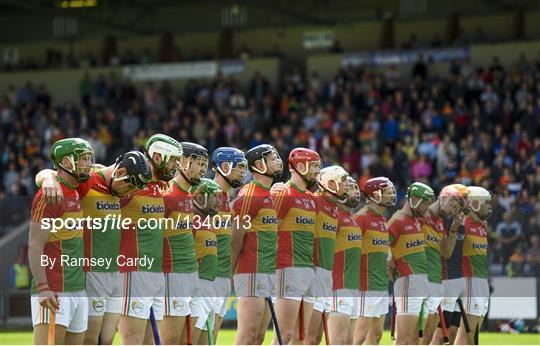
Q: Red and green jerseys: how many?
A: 14